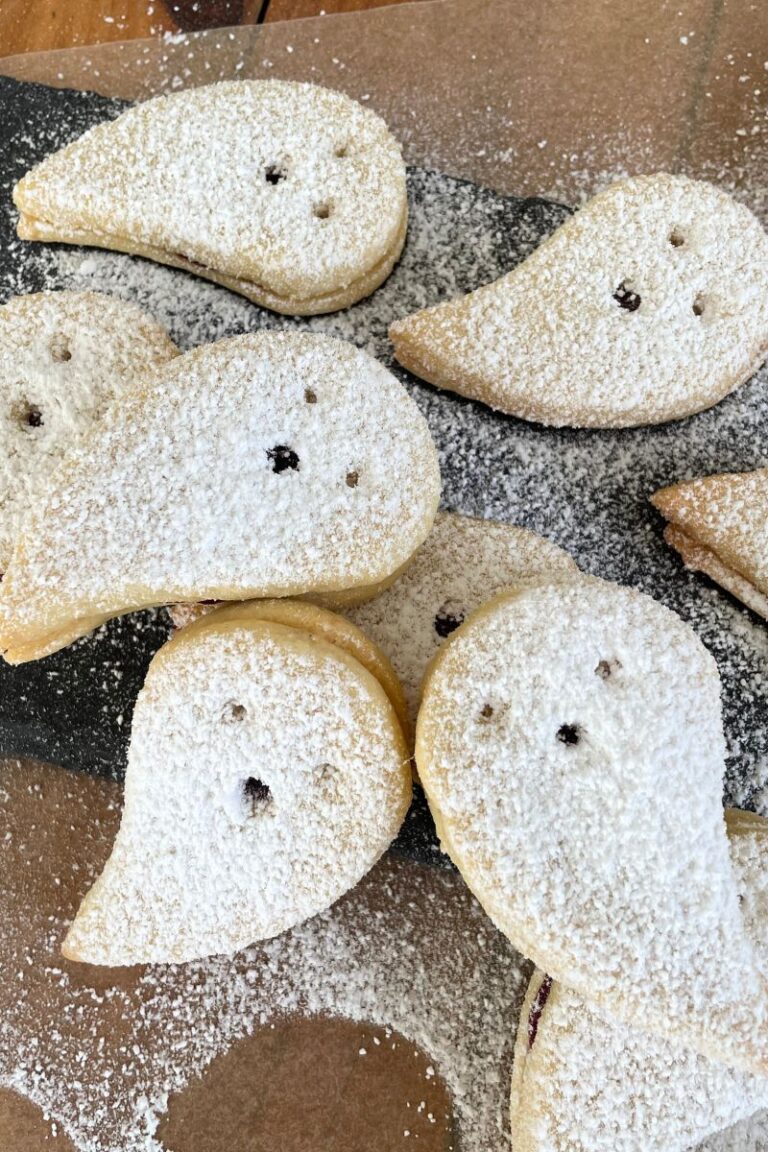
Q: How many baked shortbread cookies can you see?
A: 9